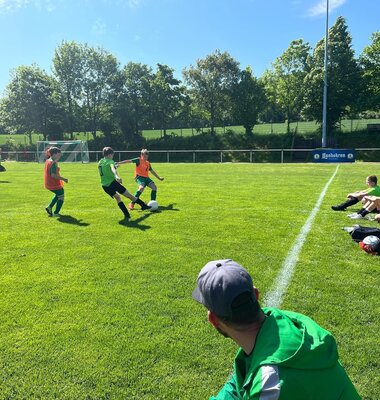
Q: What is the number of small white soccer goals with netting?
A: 1